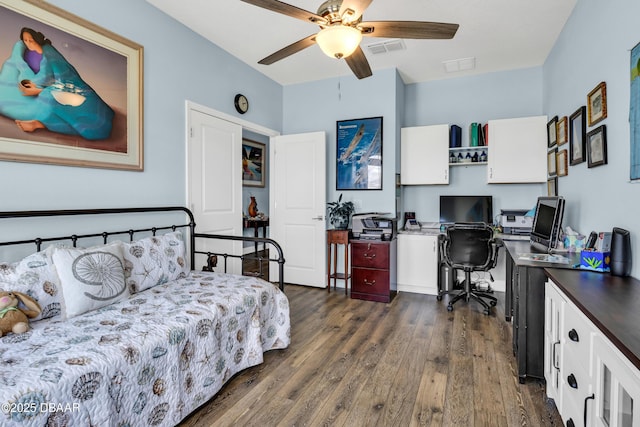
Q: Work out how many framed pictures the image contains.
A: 11